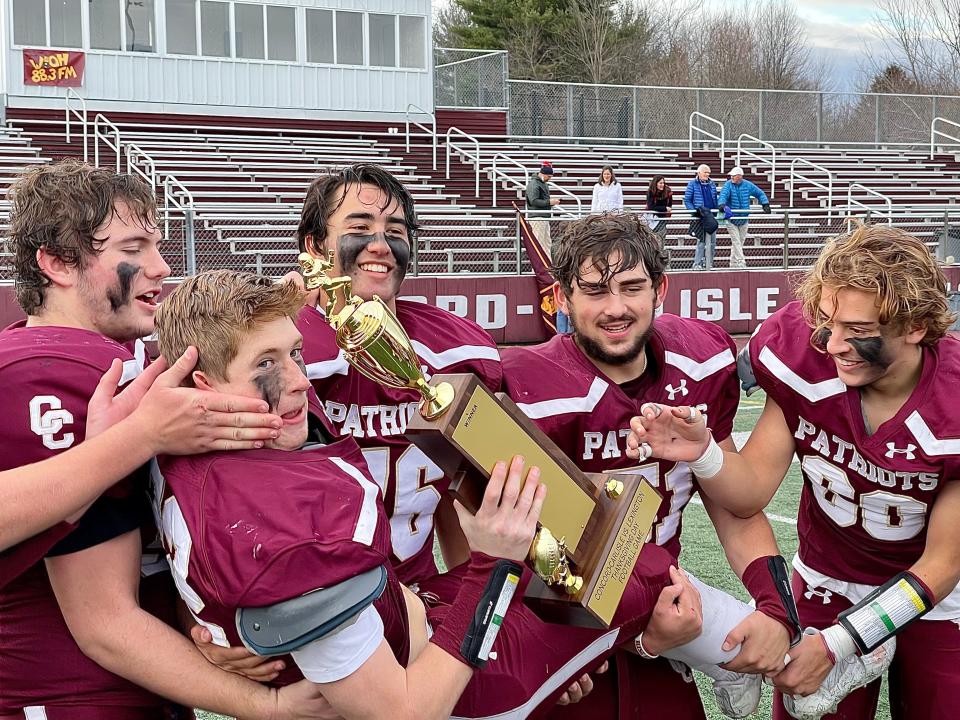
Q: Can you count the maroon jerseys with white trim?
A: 5